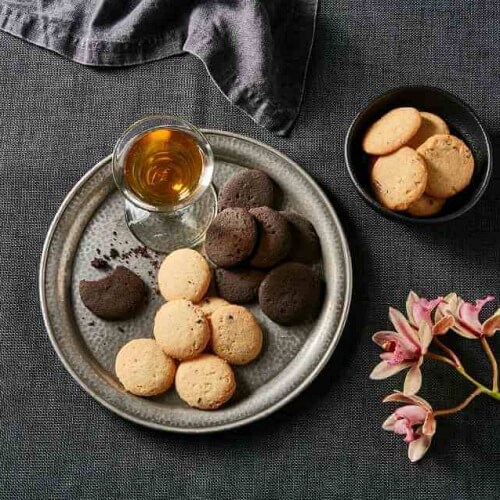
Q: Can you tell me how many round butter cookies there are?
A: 11